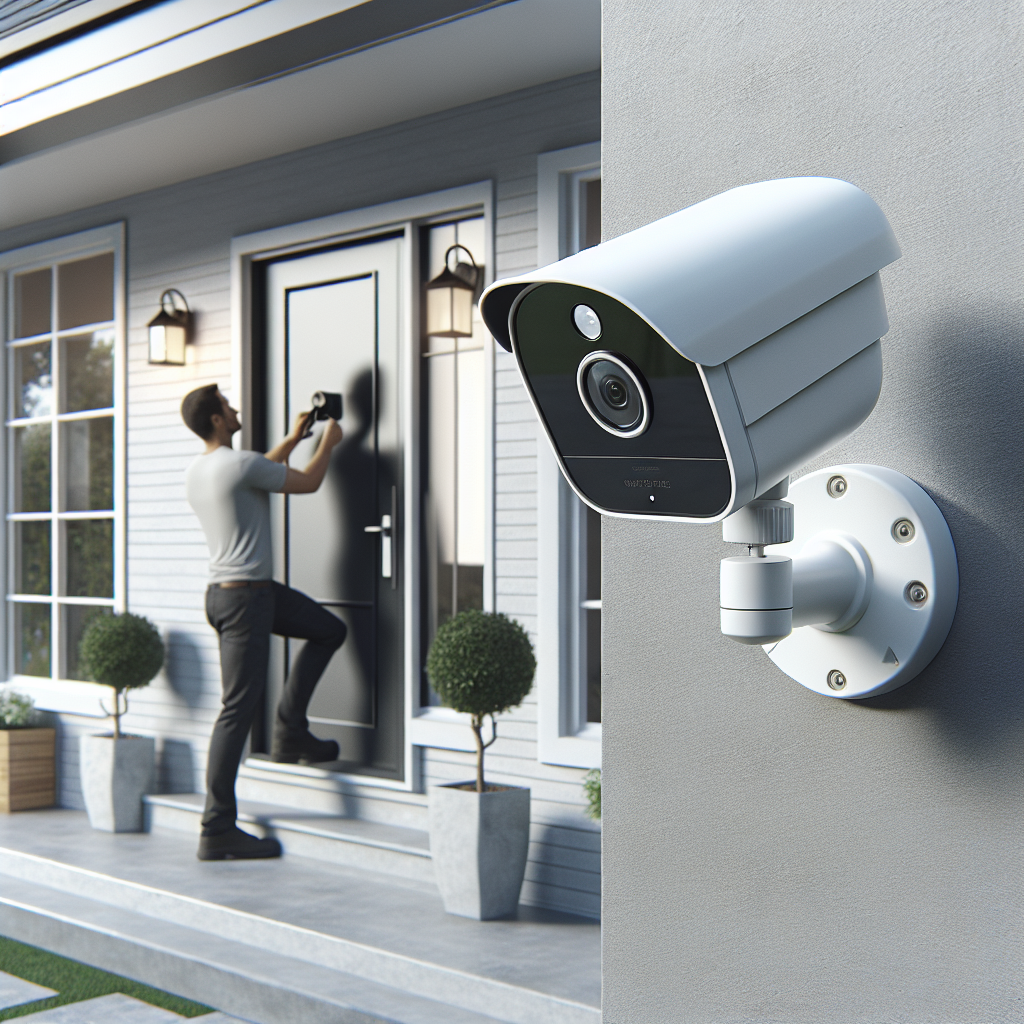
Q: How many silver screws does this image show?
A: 4